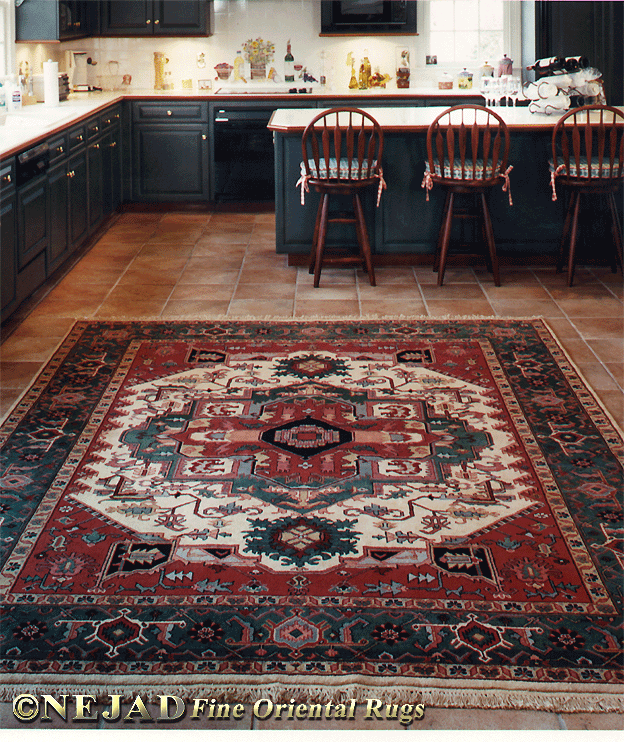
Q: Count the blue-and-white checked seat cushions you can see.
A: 3